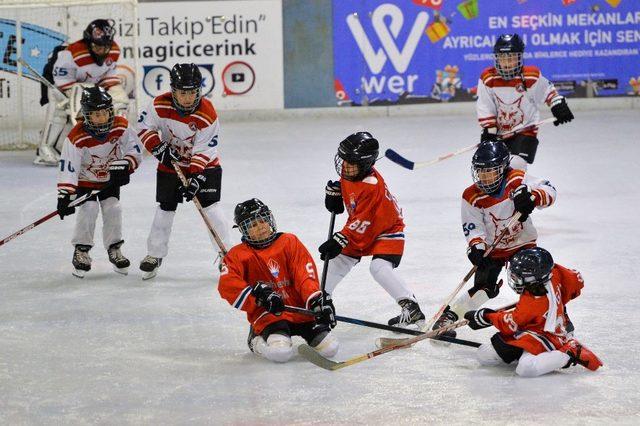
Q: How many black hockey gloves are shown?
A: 13